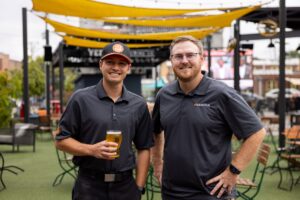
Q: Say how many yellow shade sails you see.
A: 4